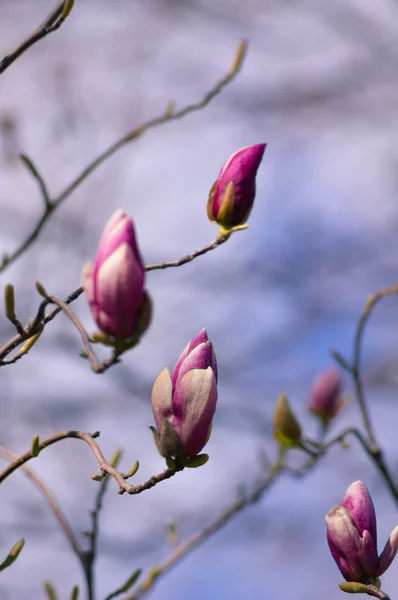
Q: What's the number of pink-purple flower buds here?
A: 5